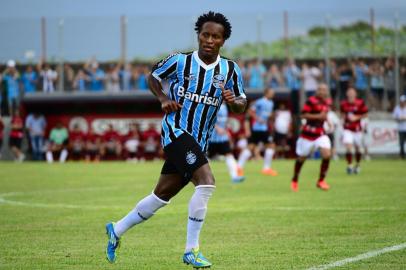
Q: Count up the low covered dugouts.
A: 1